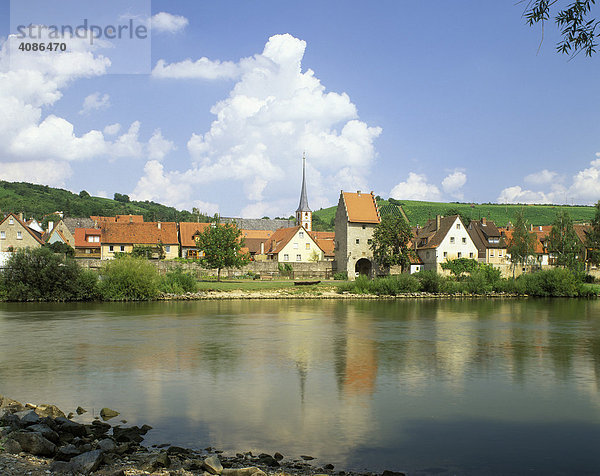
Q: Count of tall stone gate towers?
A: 1